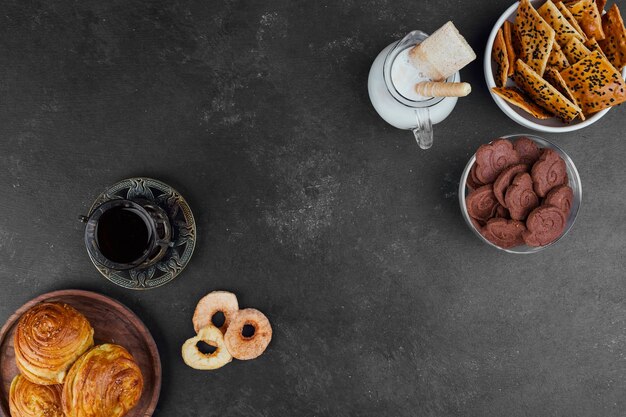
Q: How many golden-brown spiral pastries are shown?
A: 3